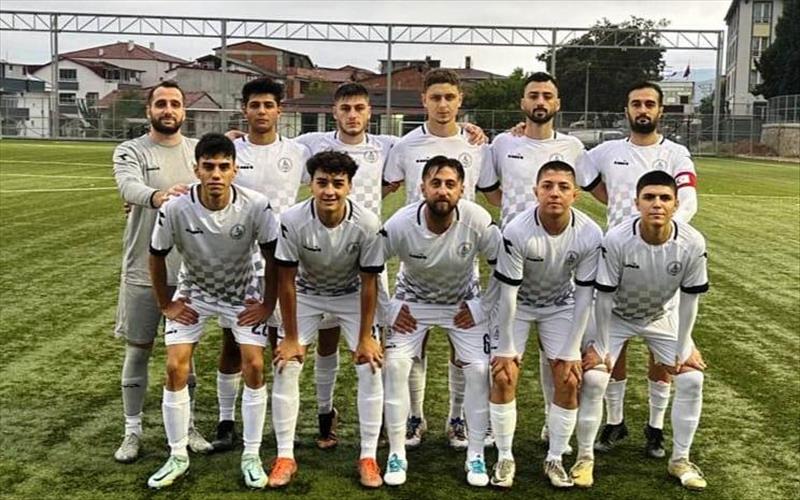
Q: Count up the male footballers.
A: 11